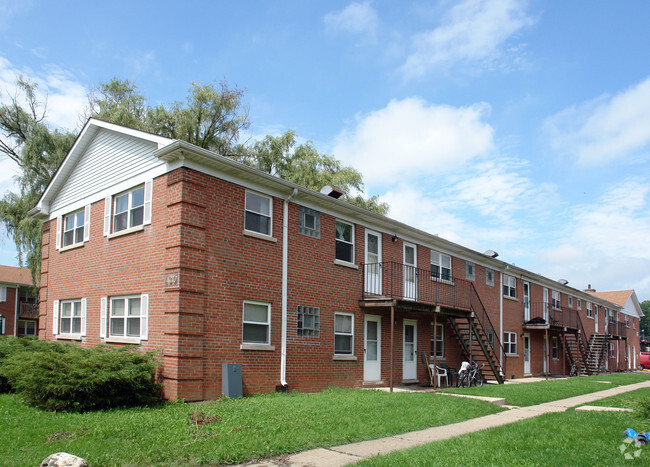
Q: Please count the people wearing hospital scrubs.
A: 0